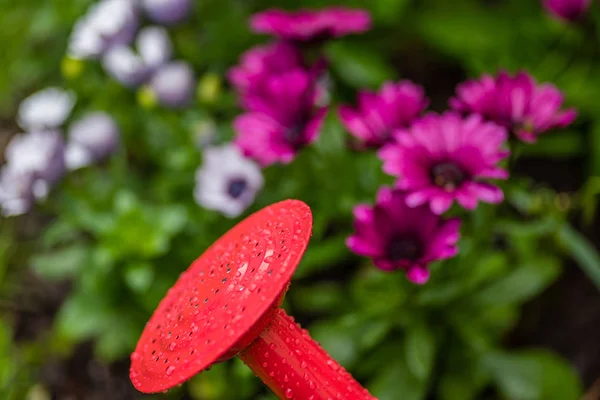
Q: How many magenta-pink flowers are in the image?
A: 8